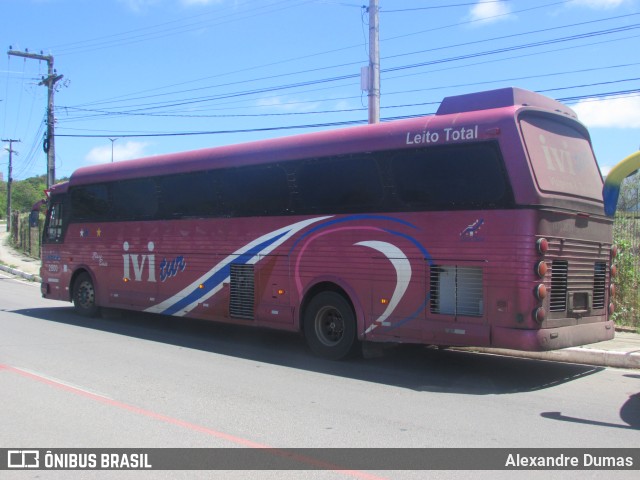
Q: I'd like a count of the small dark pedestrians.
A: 0